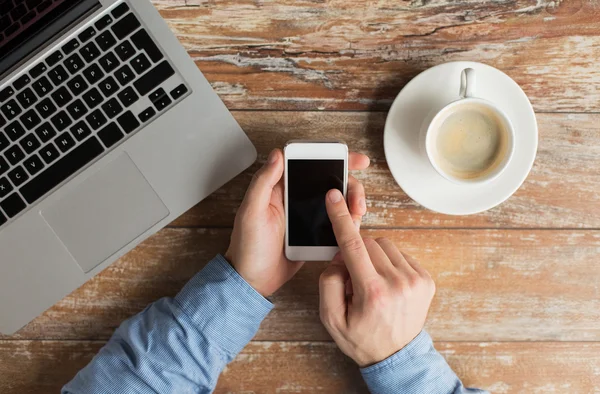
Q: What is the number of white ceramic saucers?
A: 1